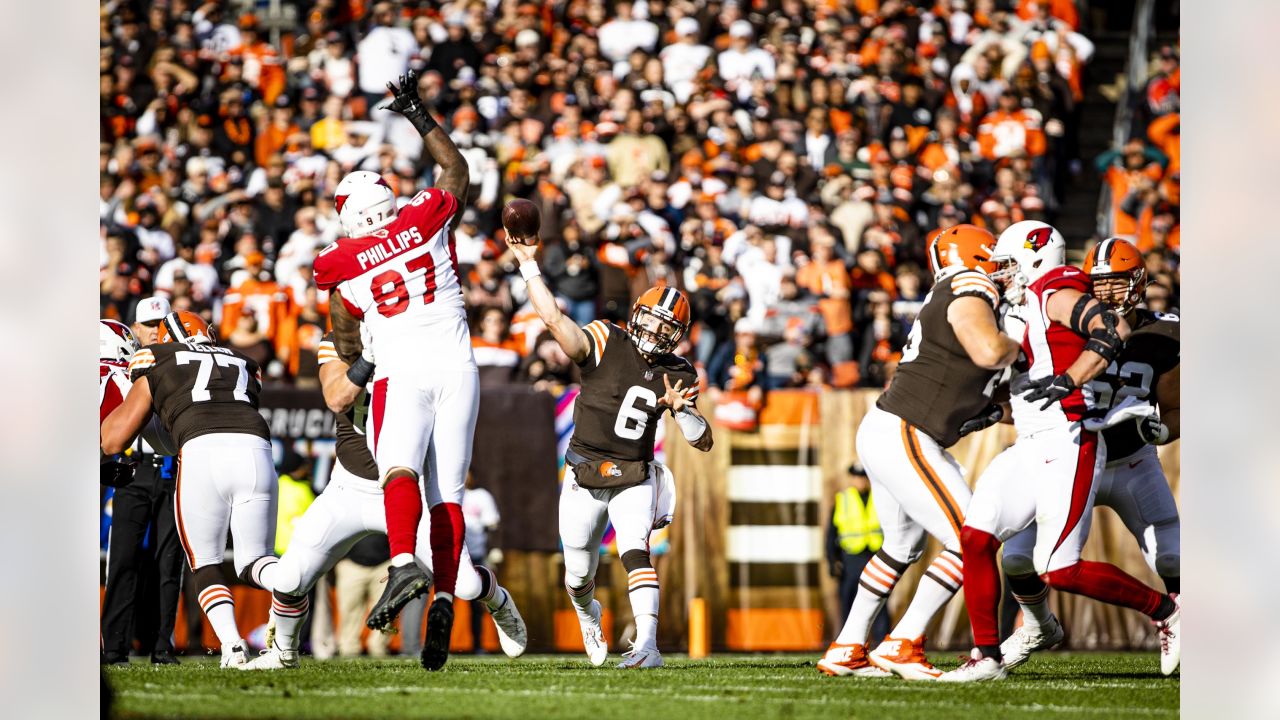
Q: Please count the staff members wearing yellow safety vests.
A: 2